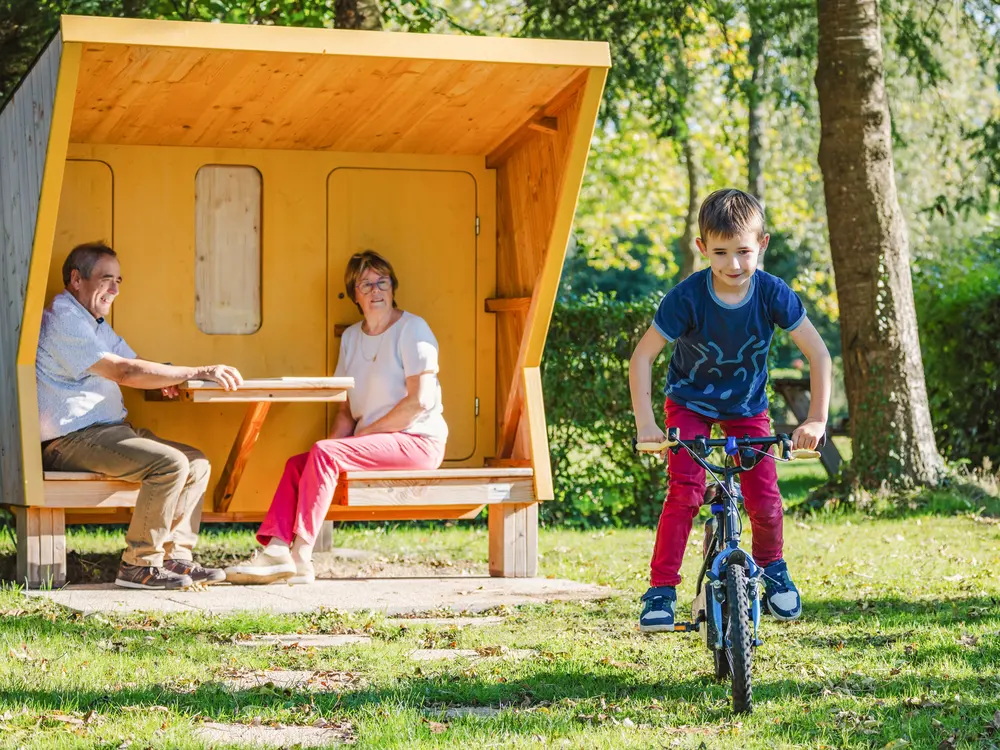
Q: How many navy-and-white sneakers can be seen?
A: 2